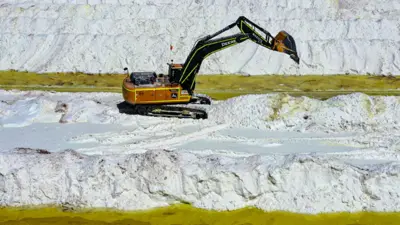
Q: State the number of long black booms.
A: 1